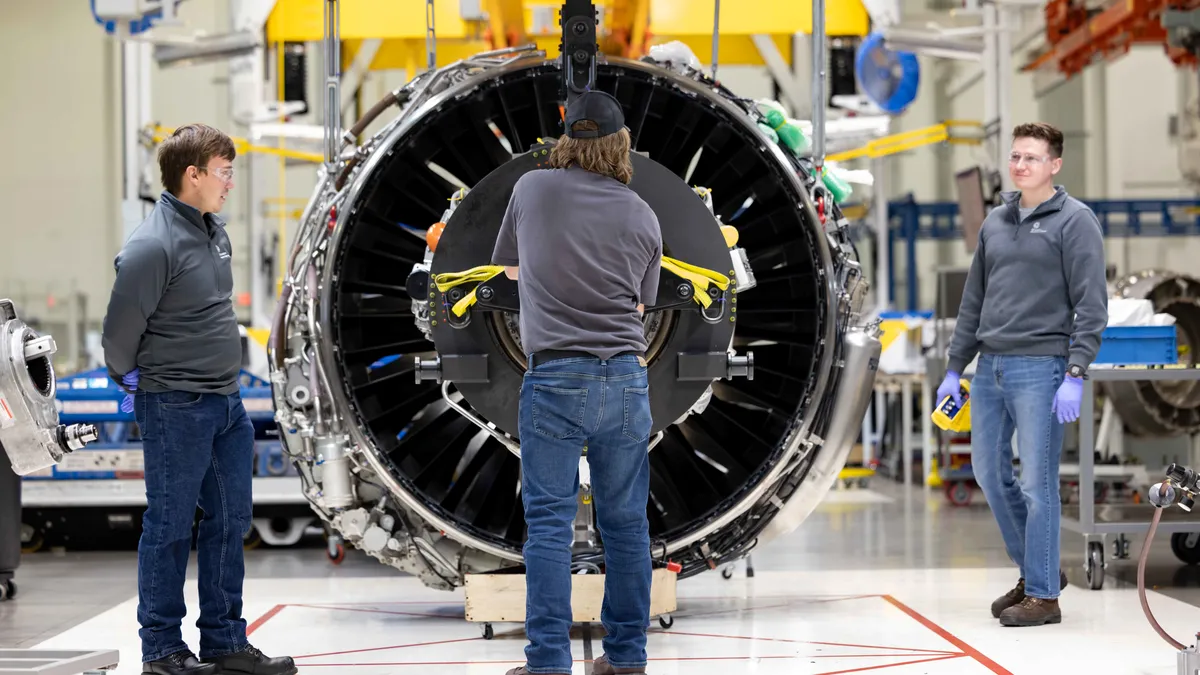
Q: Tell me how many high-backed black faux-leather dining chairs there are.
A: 0